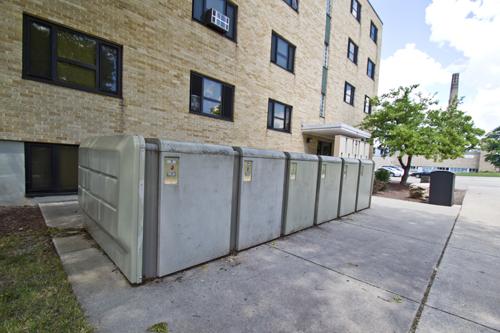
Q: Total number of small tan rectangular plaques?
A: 6